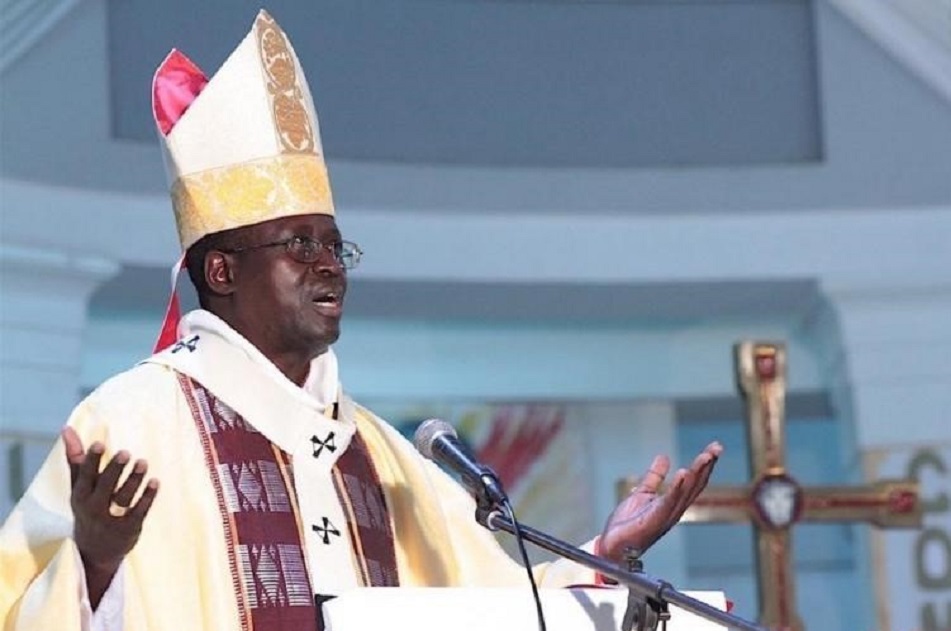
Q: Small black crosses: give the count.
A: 3